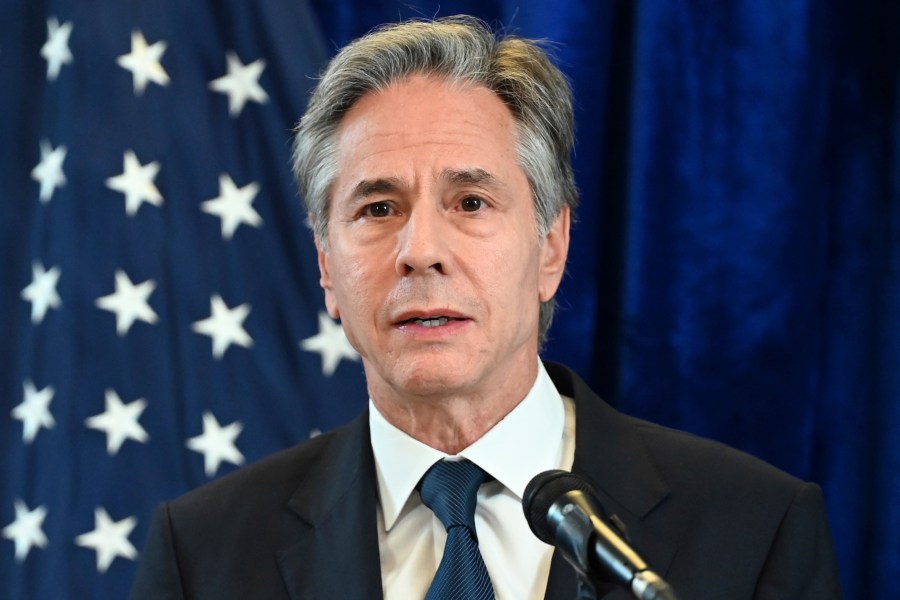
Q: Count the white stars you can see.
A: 15